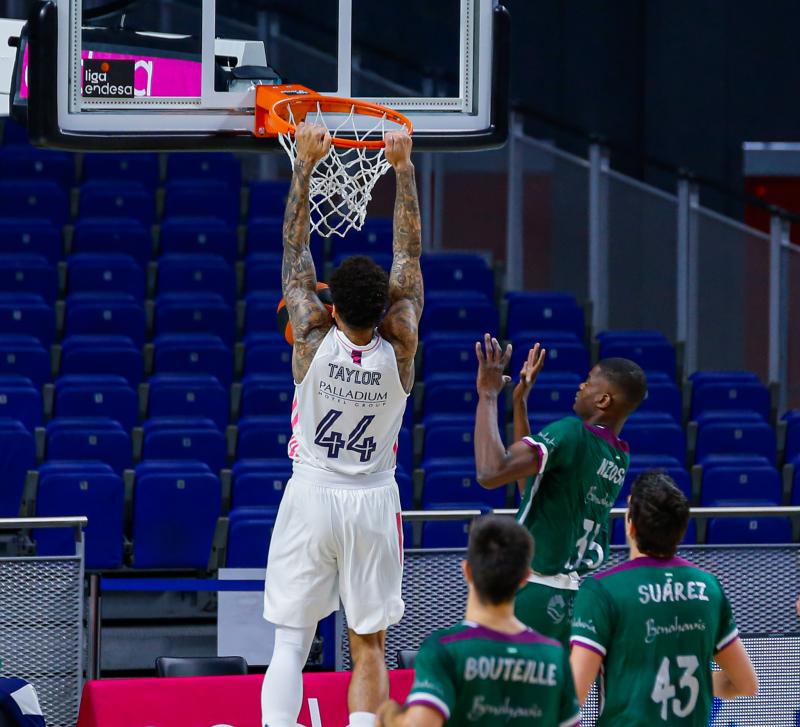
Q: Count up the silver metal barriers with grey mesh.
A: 2